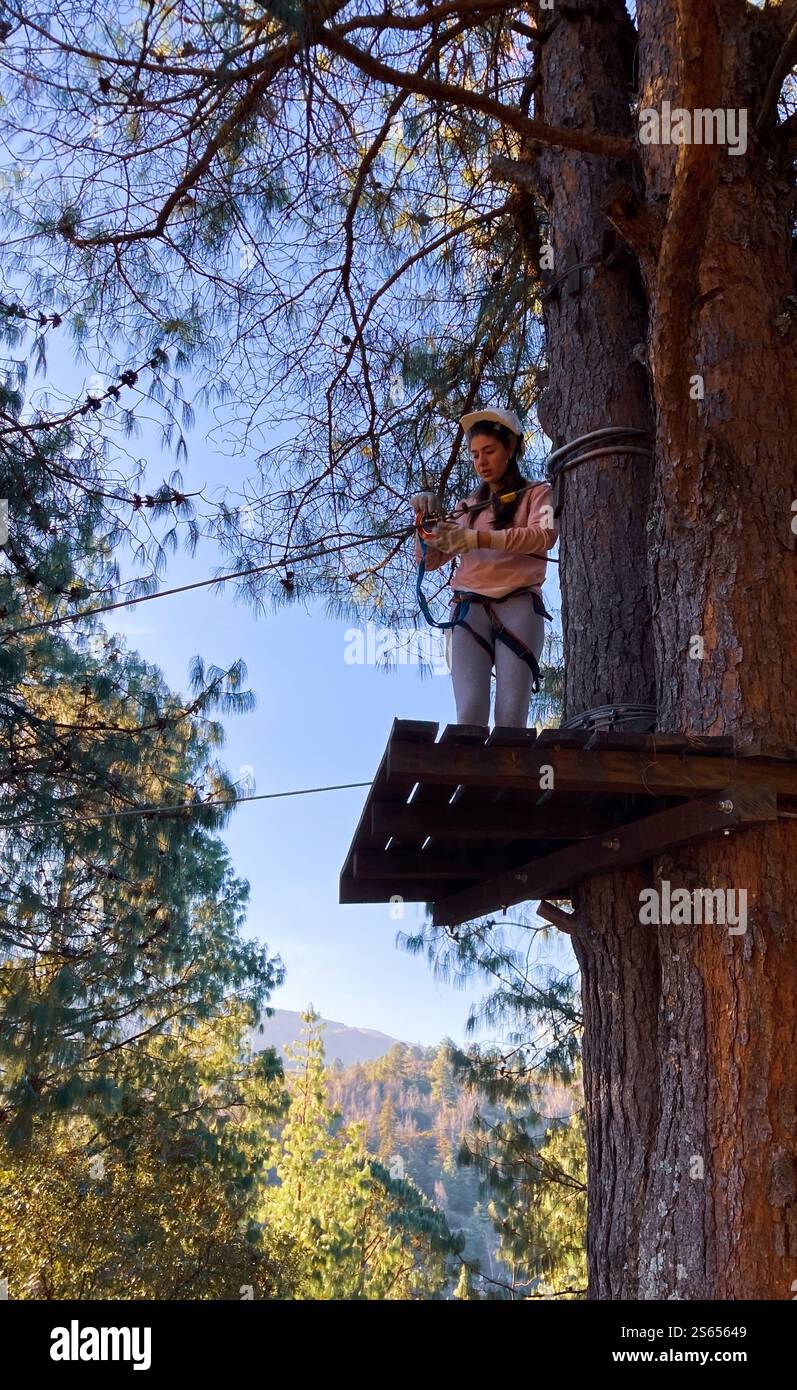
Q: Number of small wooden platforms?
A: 1